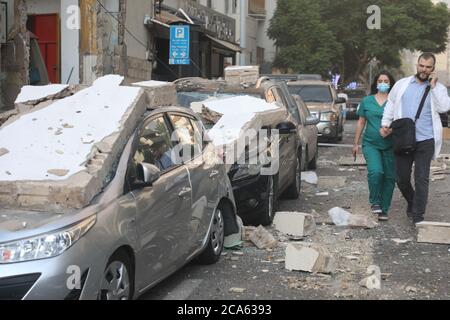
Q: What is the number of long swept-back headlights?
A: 1